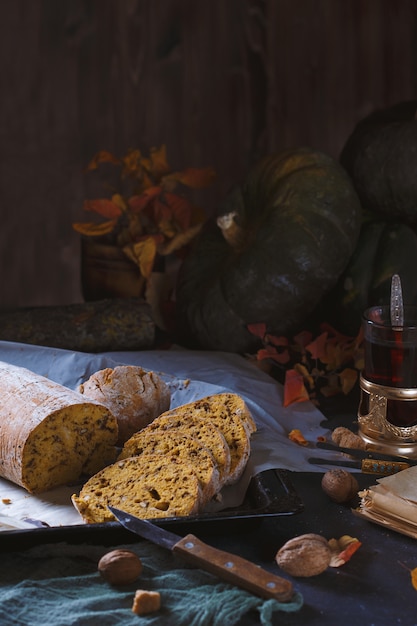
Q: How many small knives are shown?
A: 1